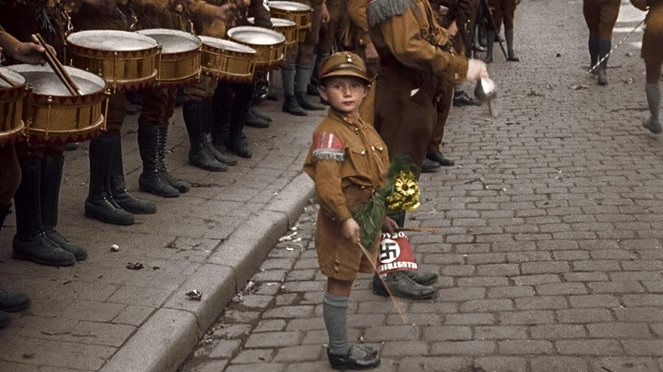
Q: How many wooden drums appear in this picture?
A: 8